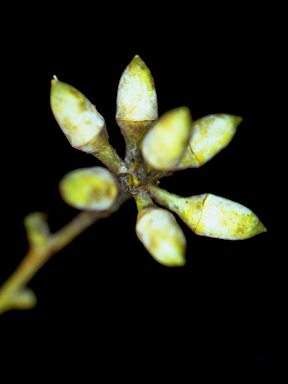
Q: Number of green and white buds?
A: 7